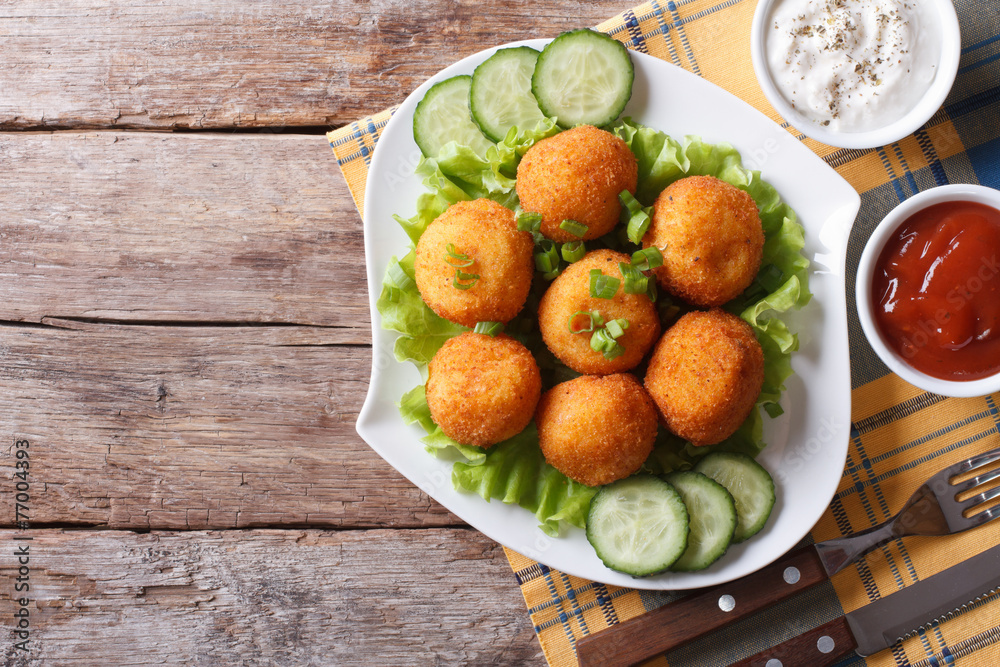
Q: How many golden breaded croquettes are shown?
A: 7